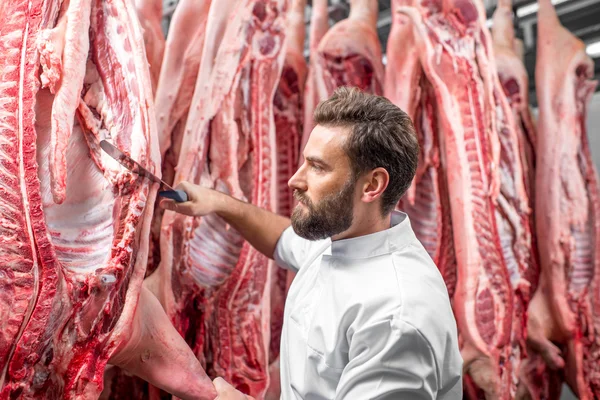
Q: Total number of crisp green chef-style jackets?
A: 0